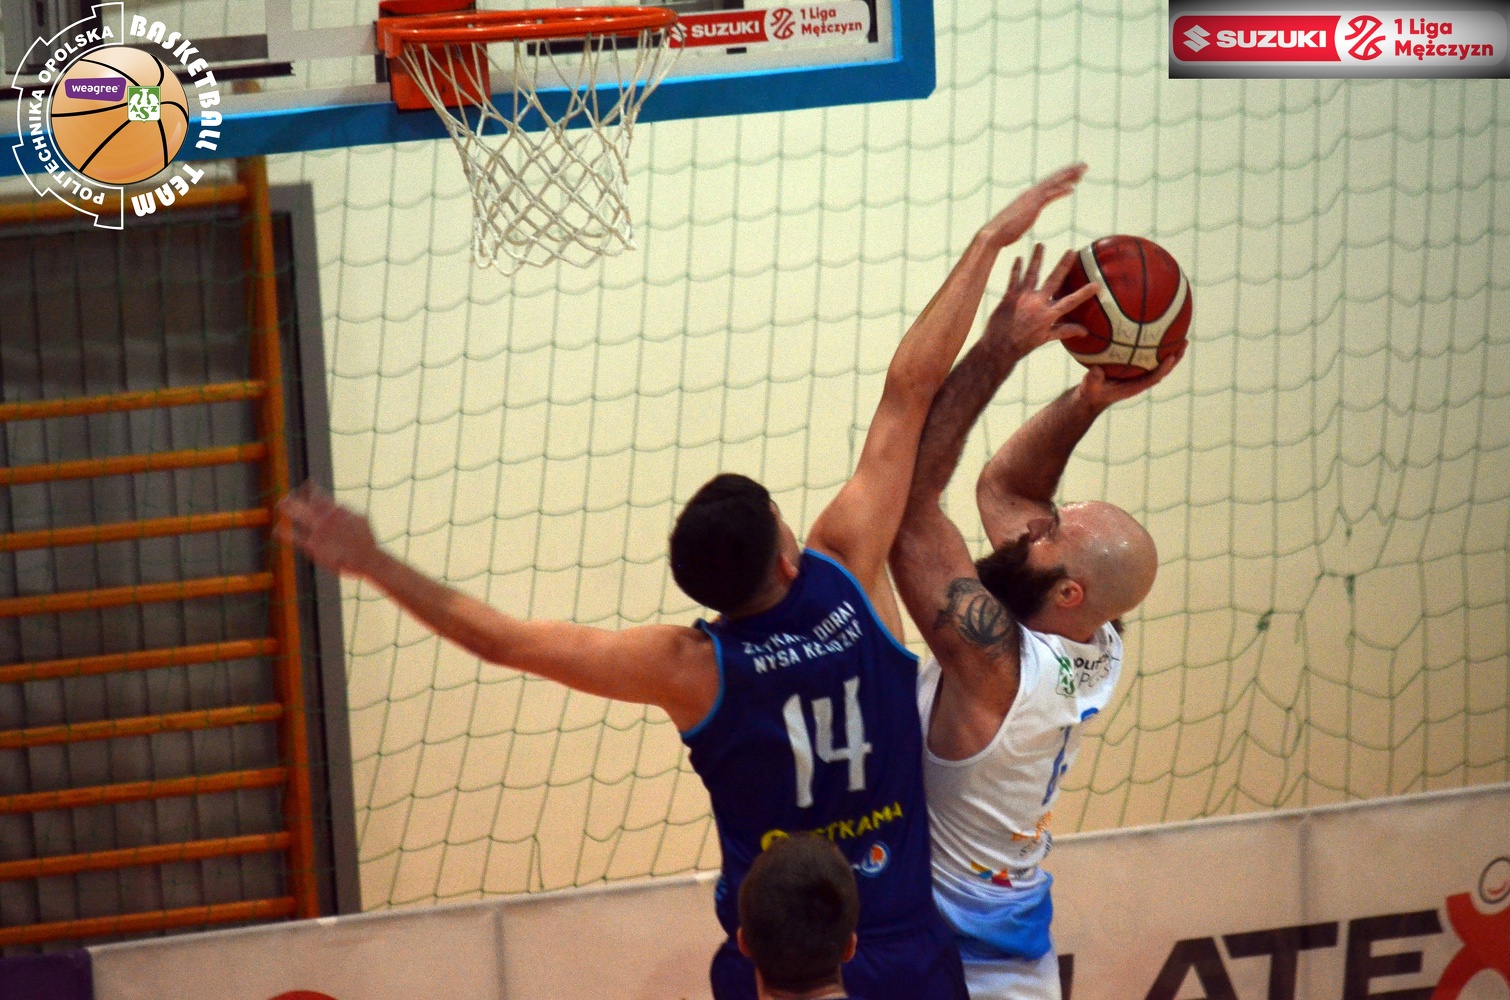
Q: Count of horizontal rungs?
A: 10